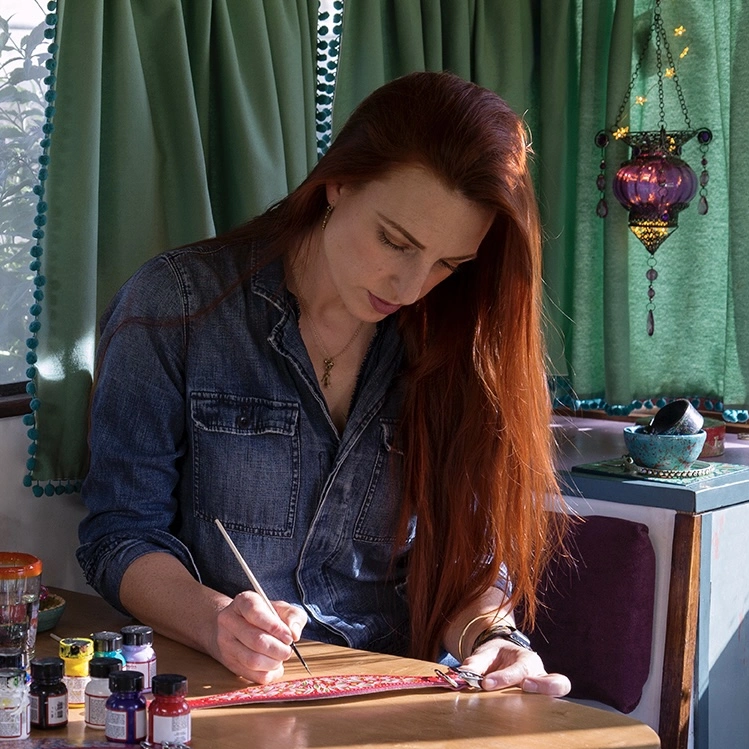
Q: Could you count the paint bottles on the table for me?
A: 9